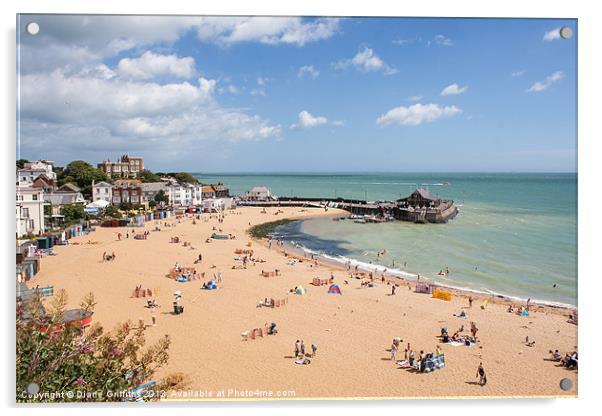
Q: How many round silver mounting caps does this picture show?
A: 4